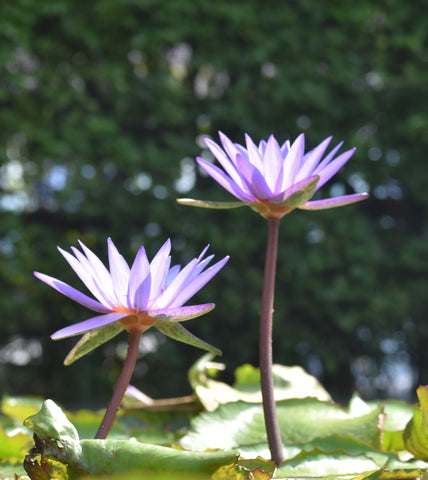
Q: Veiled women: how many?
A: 0